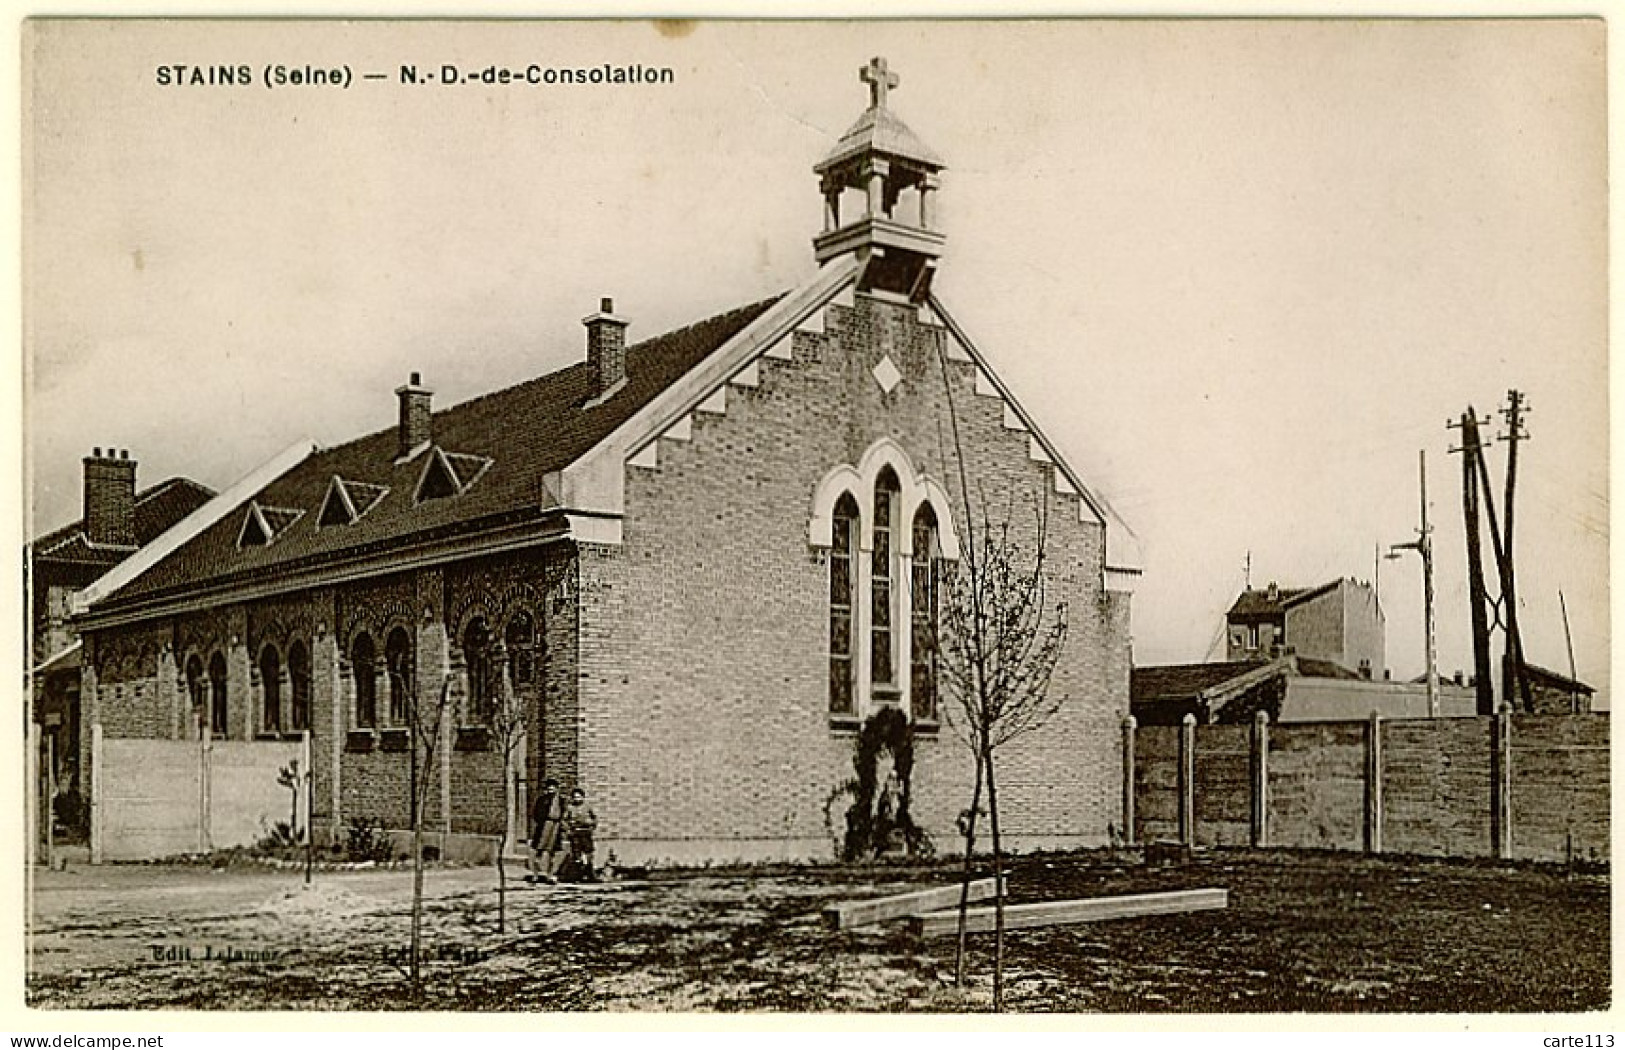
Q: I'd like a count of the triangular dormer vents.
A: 3